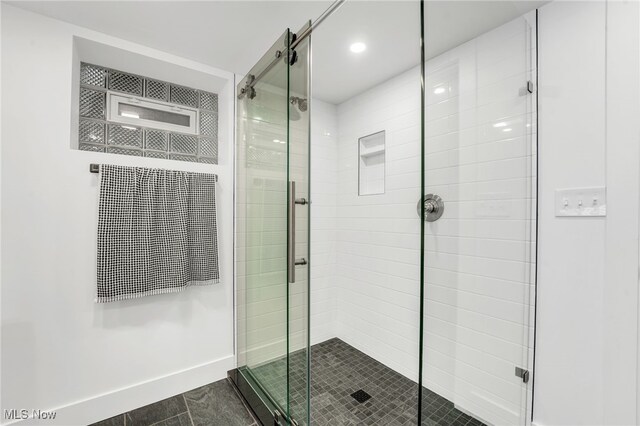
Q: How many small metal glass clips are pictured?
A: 2